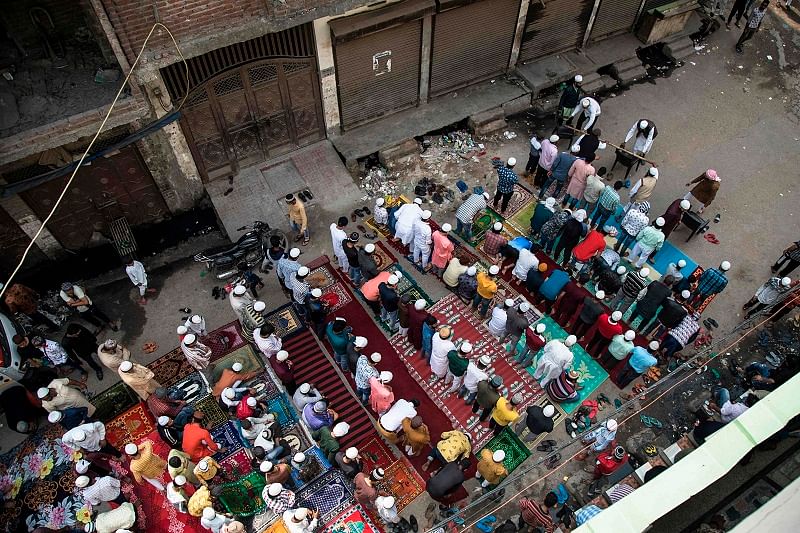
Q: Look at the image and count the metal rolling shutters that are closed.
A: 4